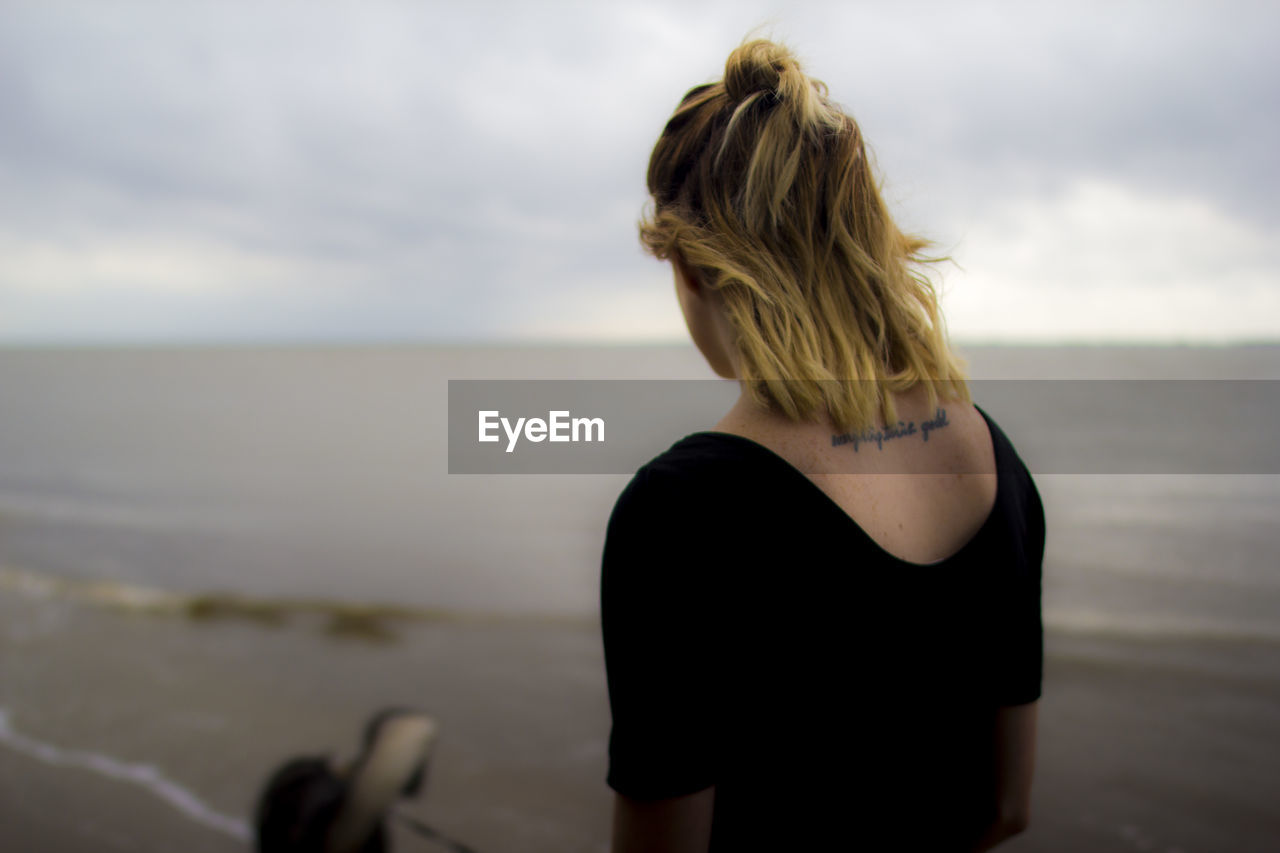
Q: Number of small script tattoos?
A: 1